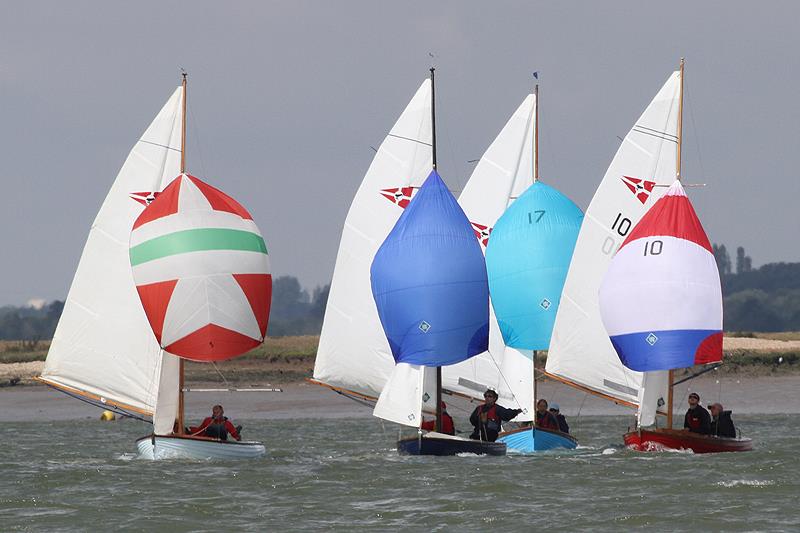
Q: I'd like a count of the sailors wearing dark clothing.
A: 5